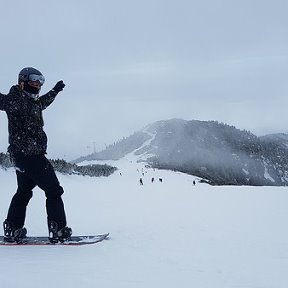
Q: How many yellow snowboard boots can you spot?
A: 0